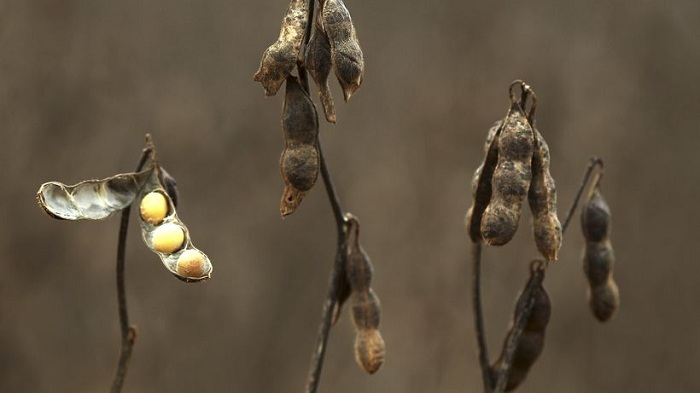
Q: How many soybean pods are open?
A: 1